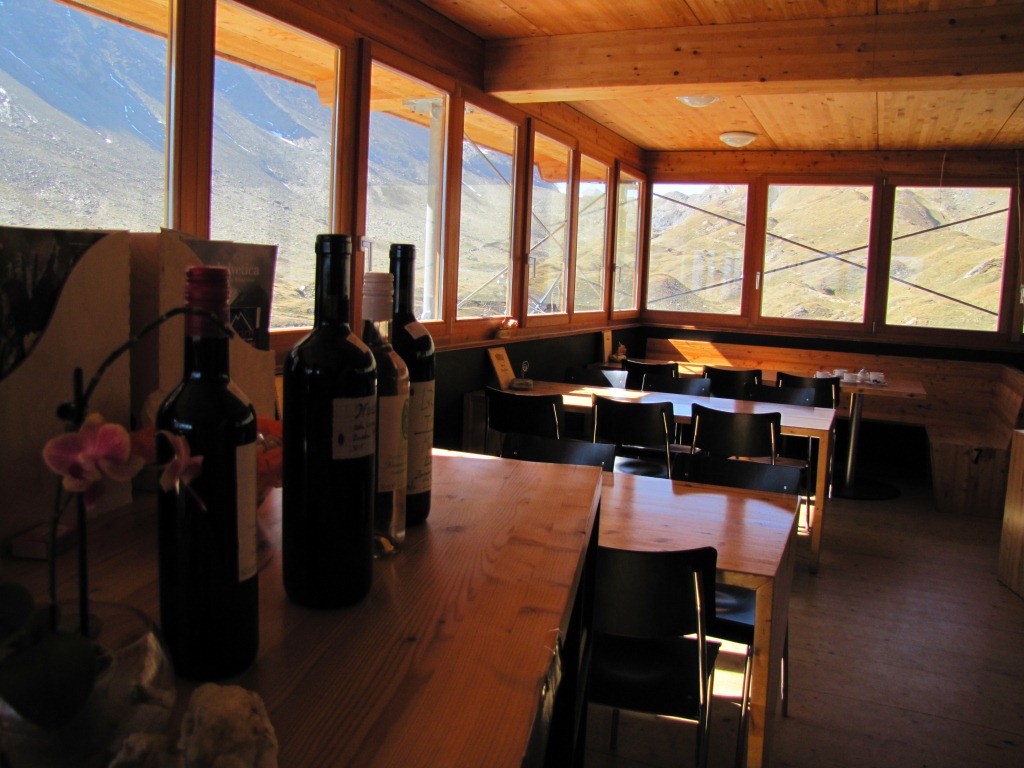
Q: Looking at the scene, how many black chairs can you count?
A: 12